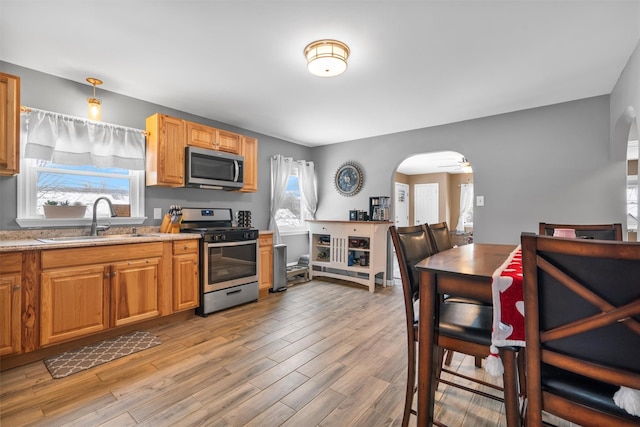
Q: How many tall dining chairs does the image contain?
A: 4